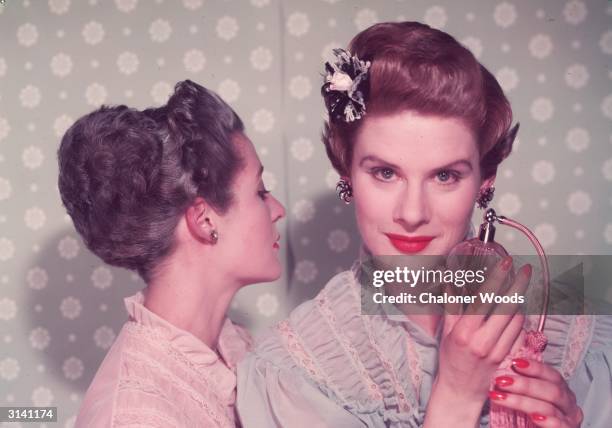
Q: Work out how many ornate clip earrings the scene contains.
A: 2